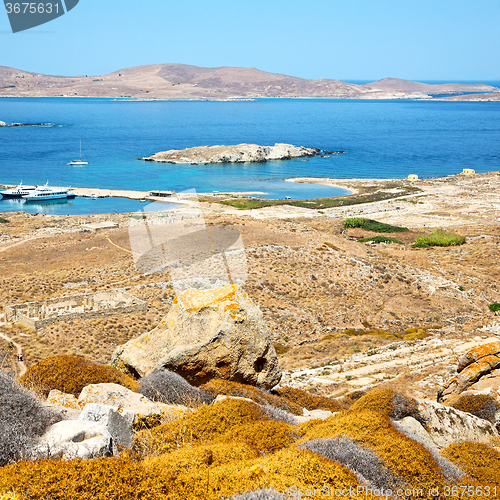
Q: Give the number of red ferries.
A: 0